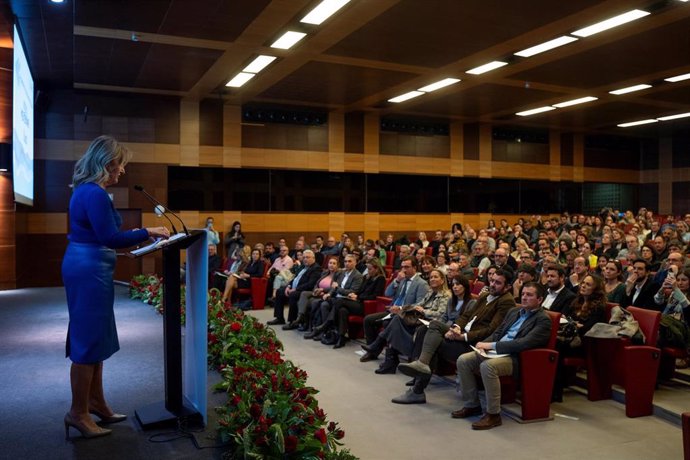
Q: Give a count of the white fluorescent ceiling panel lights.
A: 15